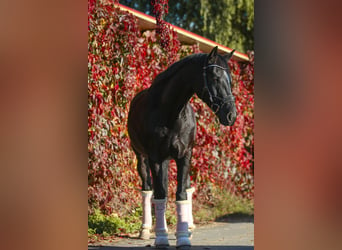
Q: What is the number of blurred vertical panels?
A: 2